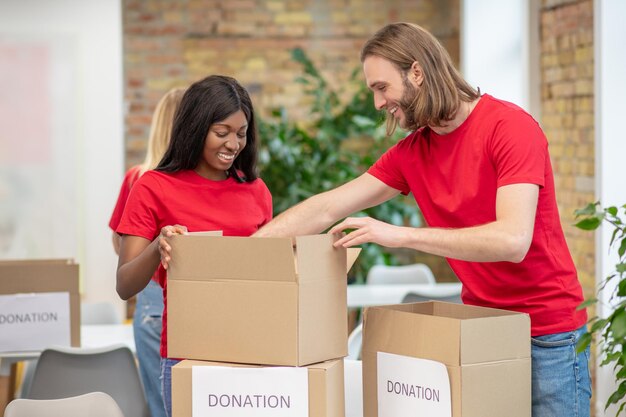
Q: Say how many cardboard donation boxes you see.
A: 4